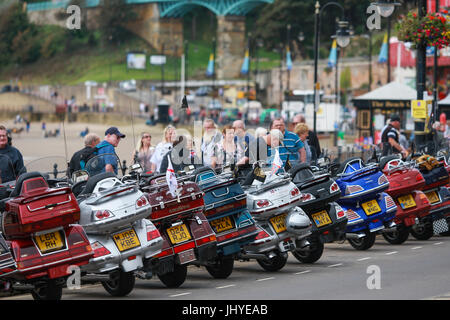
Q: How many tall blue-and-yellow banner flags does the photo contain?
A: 5